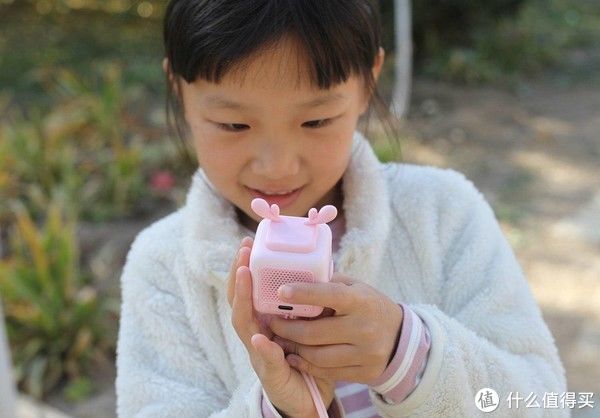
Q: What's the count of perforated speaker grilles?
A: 1